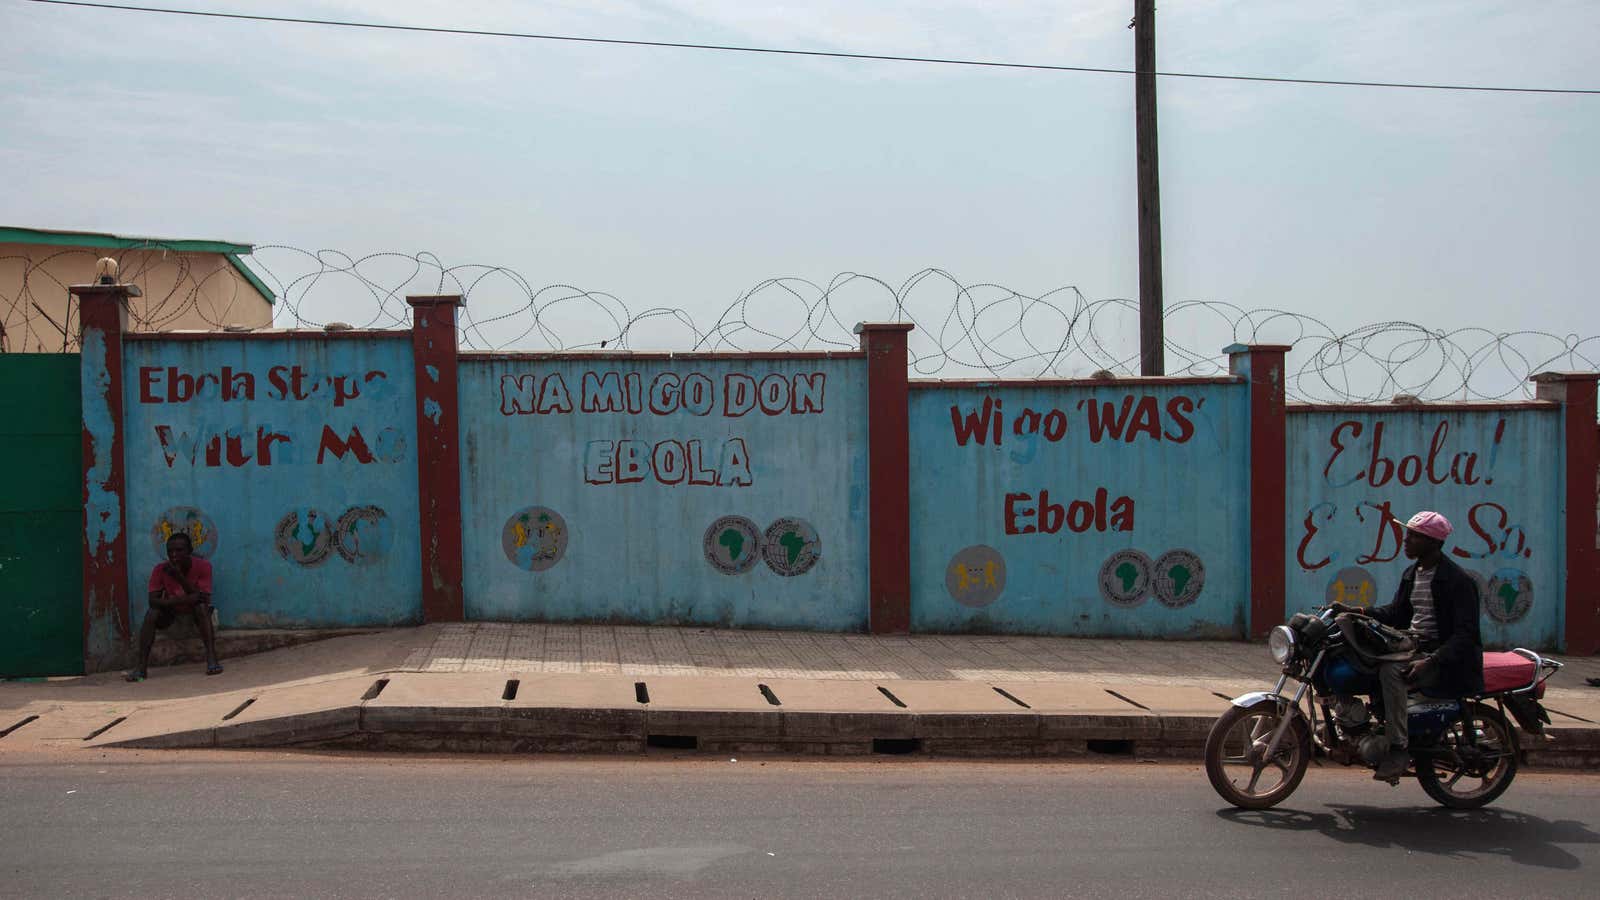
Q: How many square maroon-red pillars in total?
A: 5